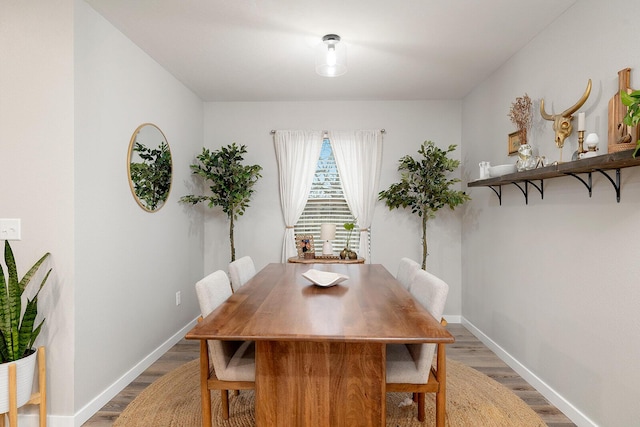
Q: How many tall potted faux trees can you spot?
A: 2